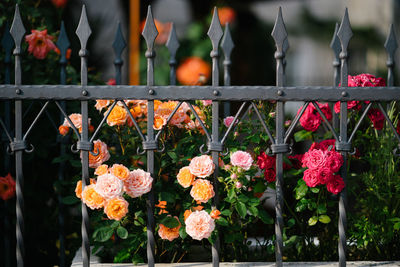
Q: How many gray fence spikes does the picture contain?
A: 14